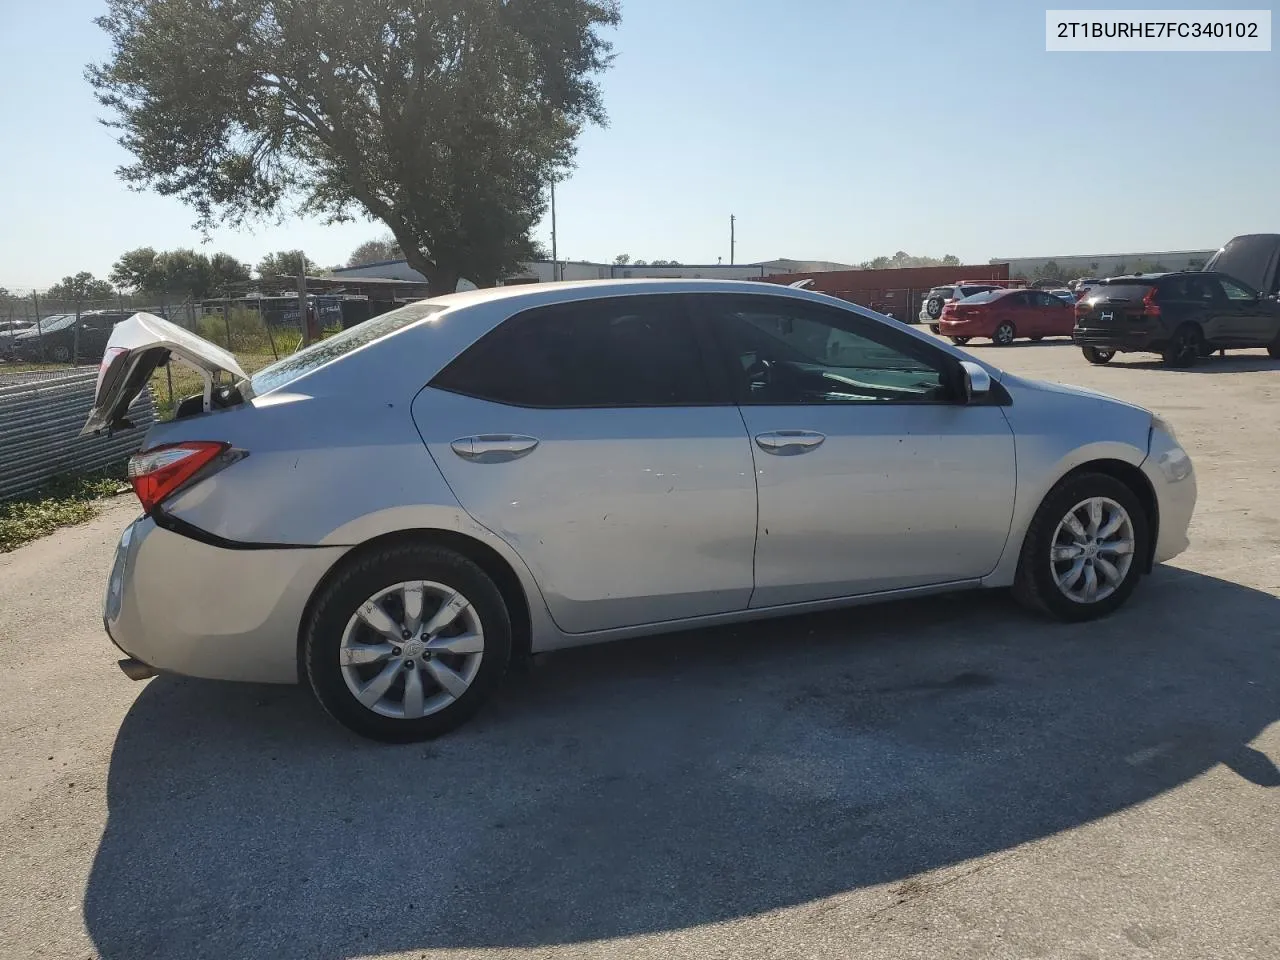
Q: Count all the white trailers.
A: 0